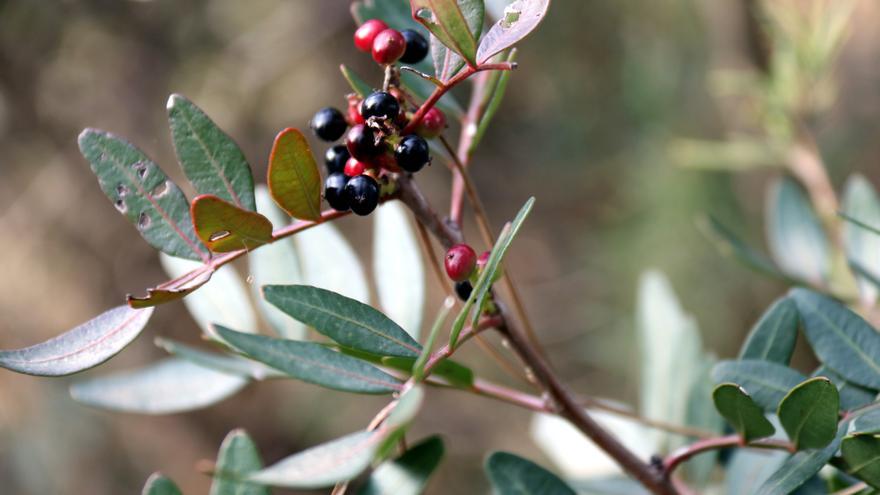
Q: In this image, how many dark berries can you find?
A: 9